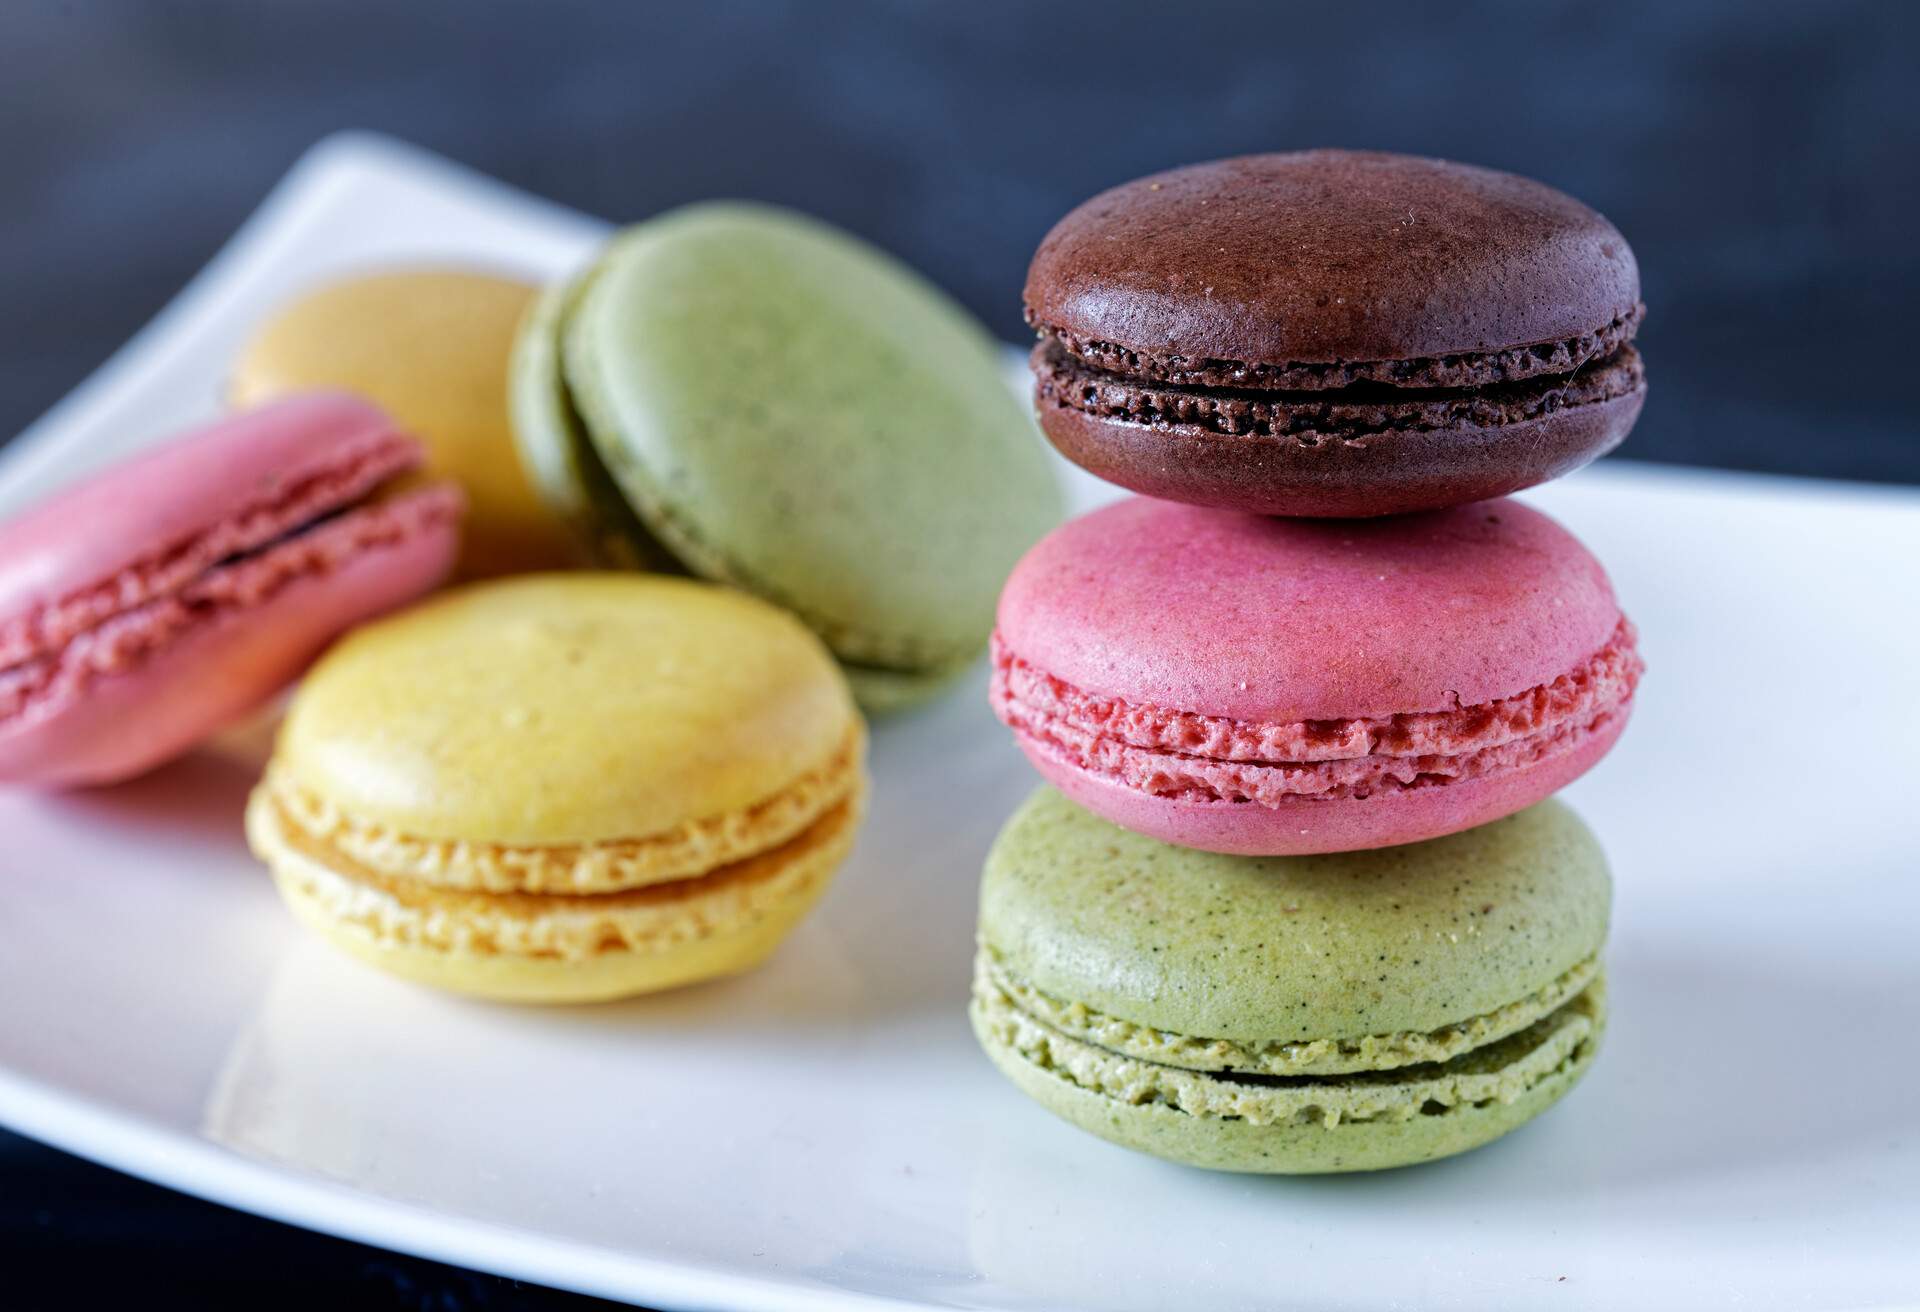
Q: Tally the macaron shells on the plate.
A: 14